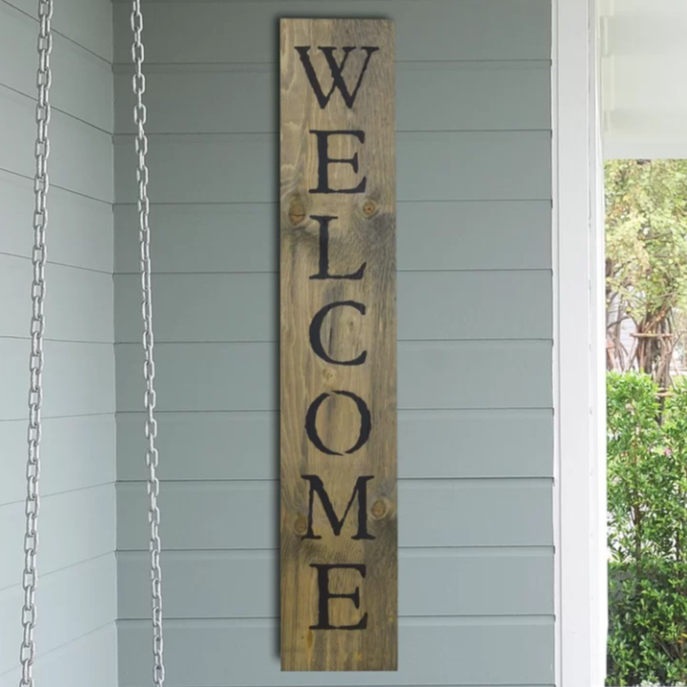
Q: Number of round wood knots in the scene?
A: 4